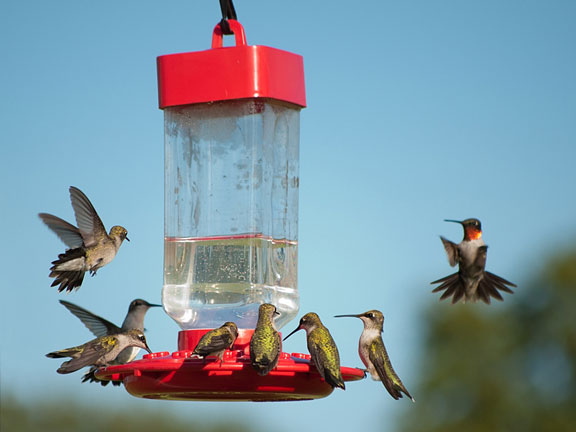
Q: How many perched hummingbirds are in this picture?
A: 5